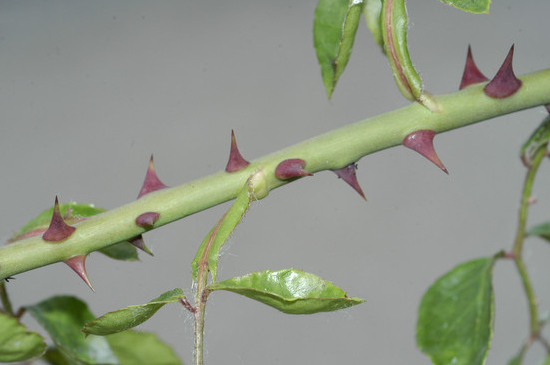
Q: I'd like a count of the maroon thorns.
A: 11